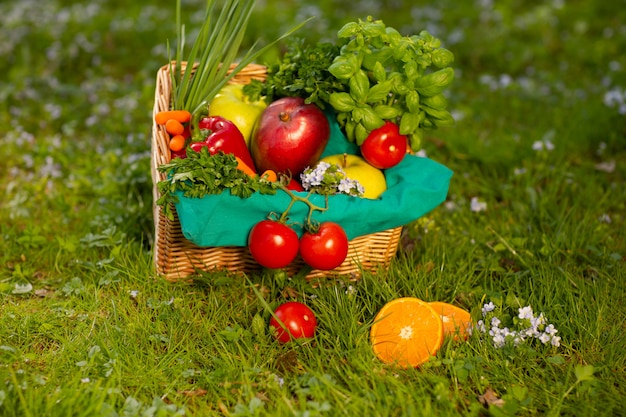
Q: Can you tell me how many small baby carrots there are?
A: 5